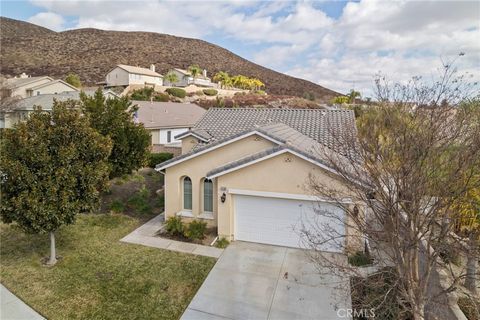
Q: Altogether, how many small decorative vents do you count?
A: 3